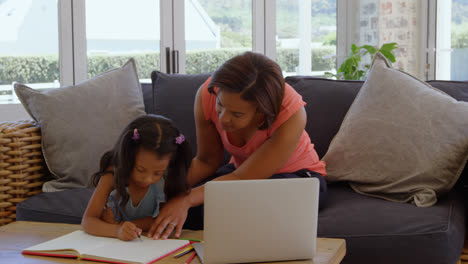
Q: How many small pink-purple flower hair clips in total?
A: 2